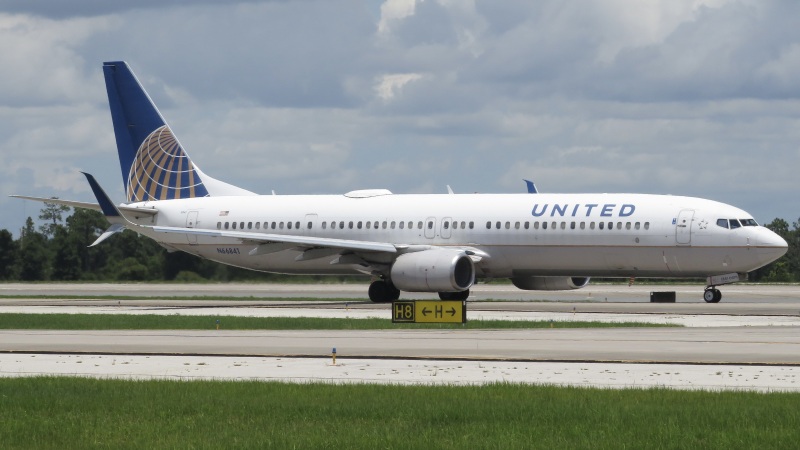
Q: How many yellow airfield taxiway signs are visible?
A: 1